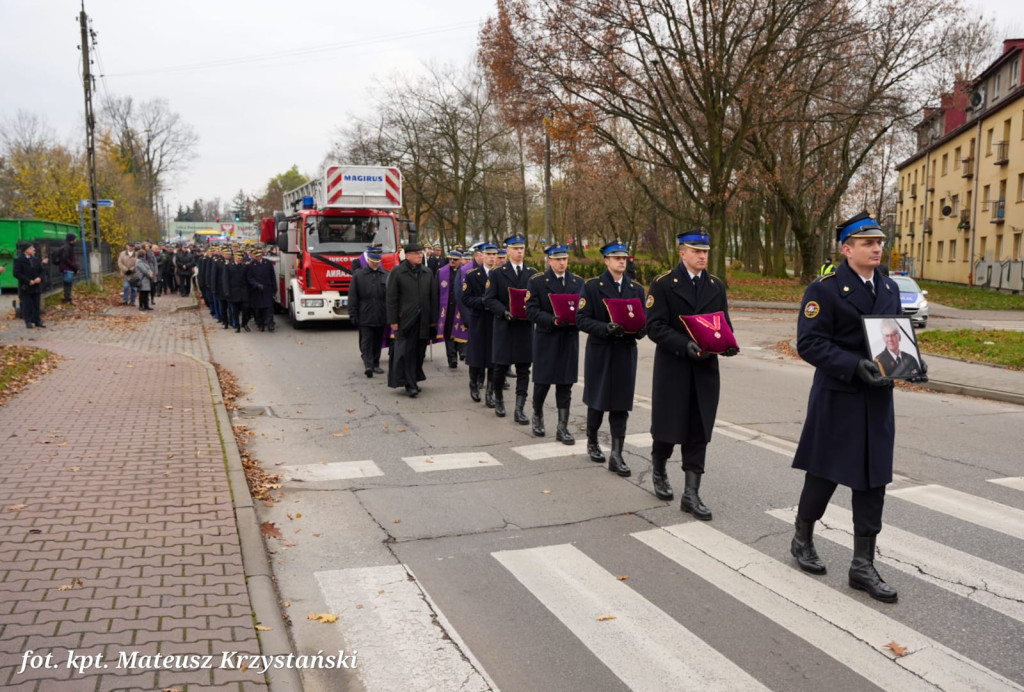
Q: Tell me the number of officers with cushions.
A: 4